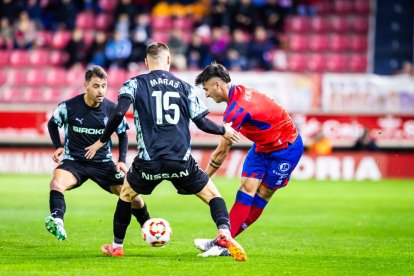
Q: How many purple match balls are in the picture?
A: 0